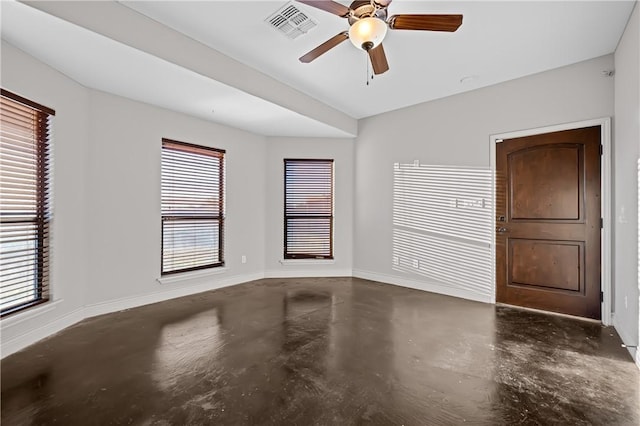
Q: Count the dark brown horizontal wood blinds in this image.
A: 3